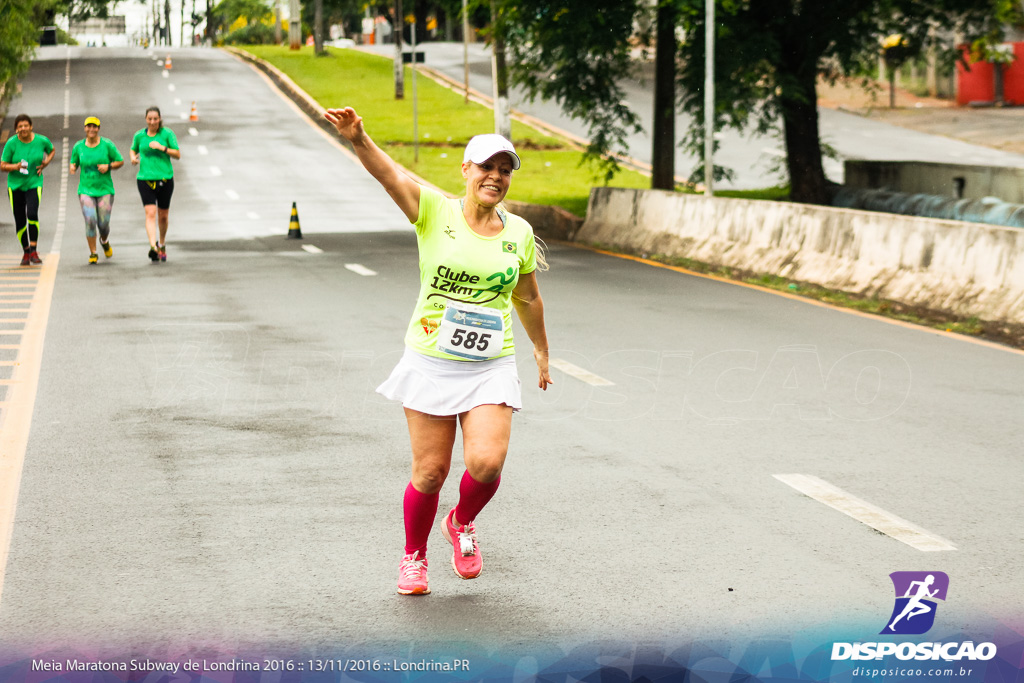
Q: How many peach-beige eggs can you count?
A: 0